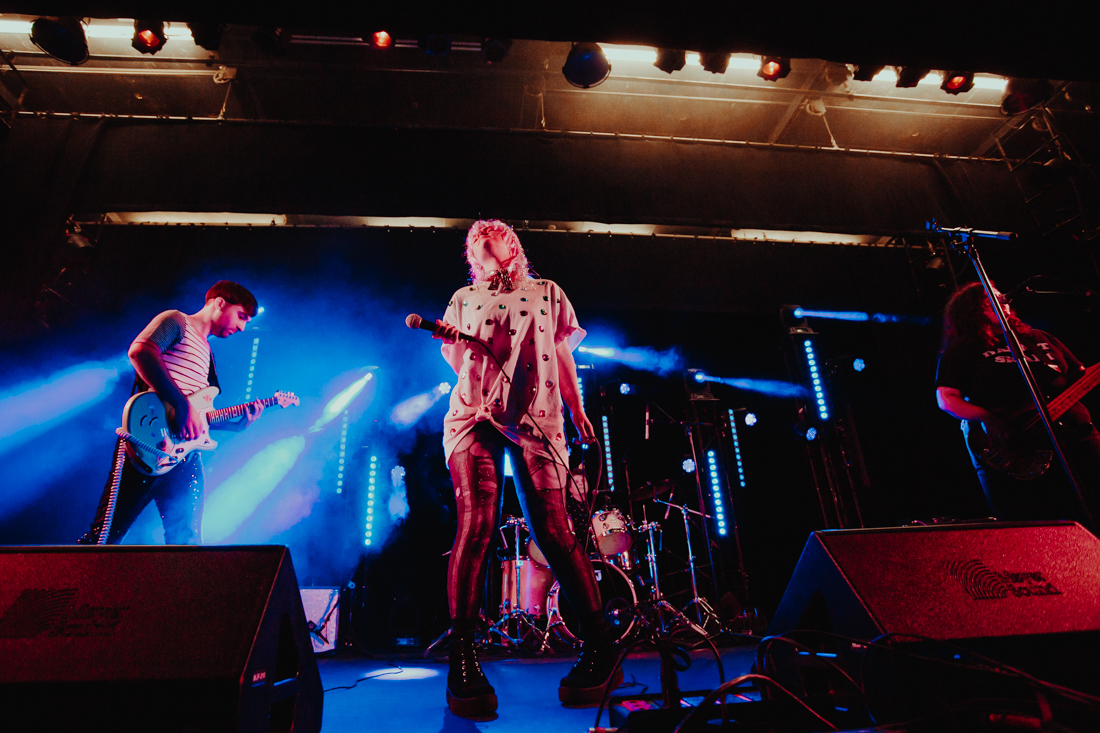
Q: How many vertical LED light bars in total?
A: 8